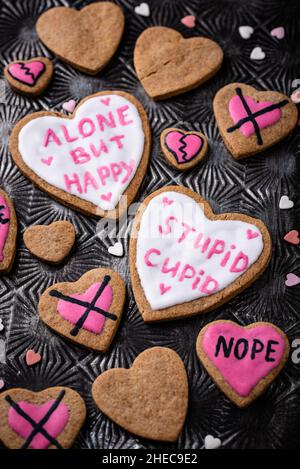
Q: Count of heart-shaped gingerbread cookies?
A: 13